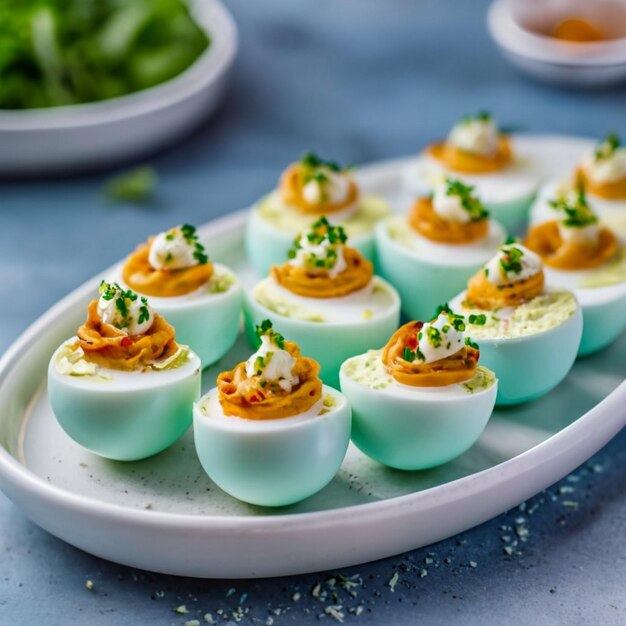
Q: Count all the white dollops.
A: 11